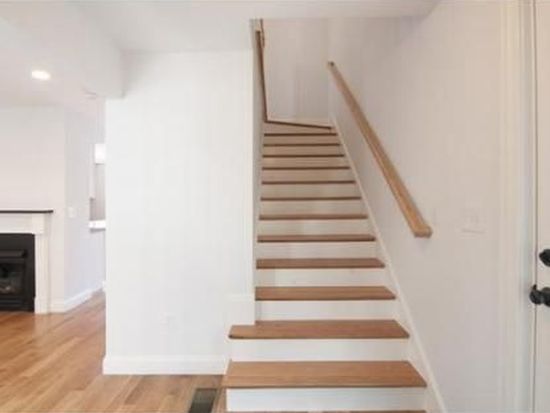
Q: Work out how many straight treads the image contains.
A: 12